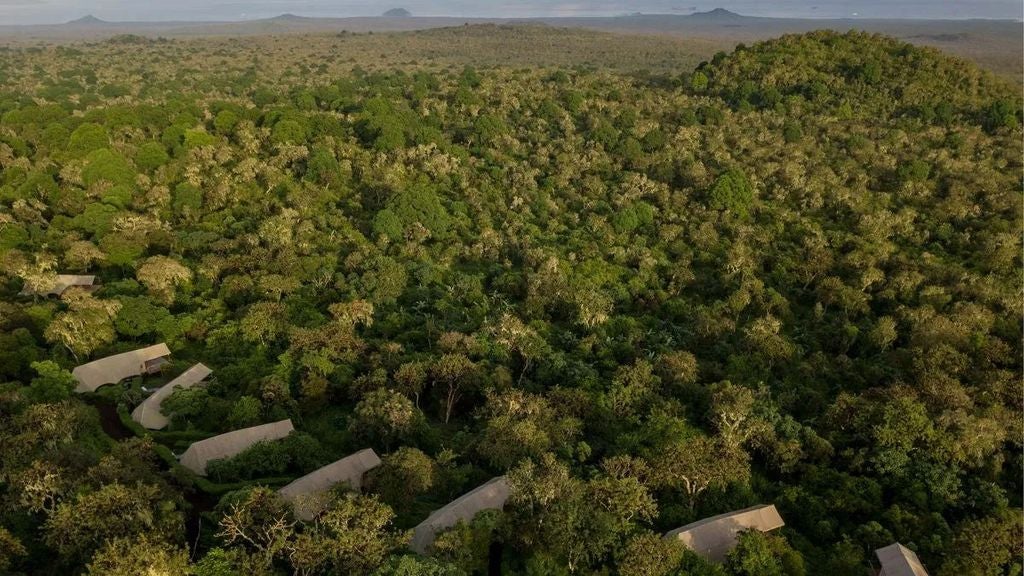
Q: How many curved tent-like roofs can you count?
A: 8